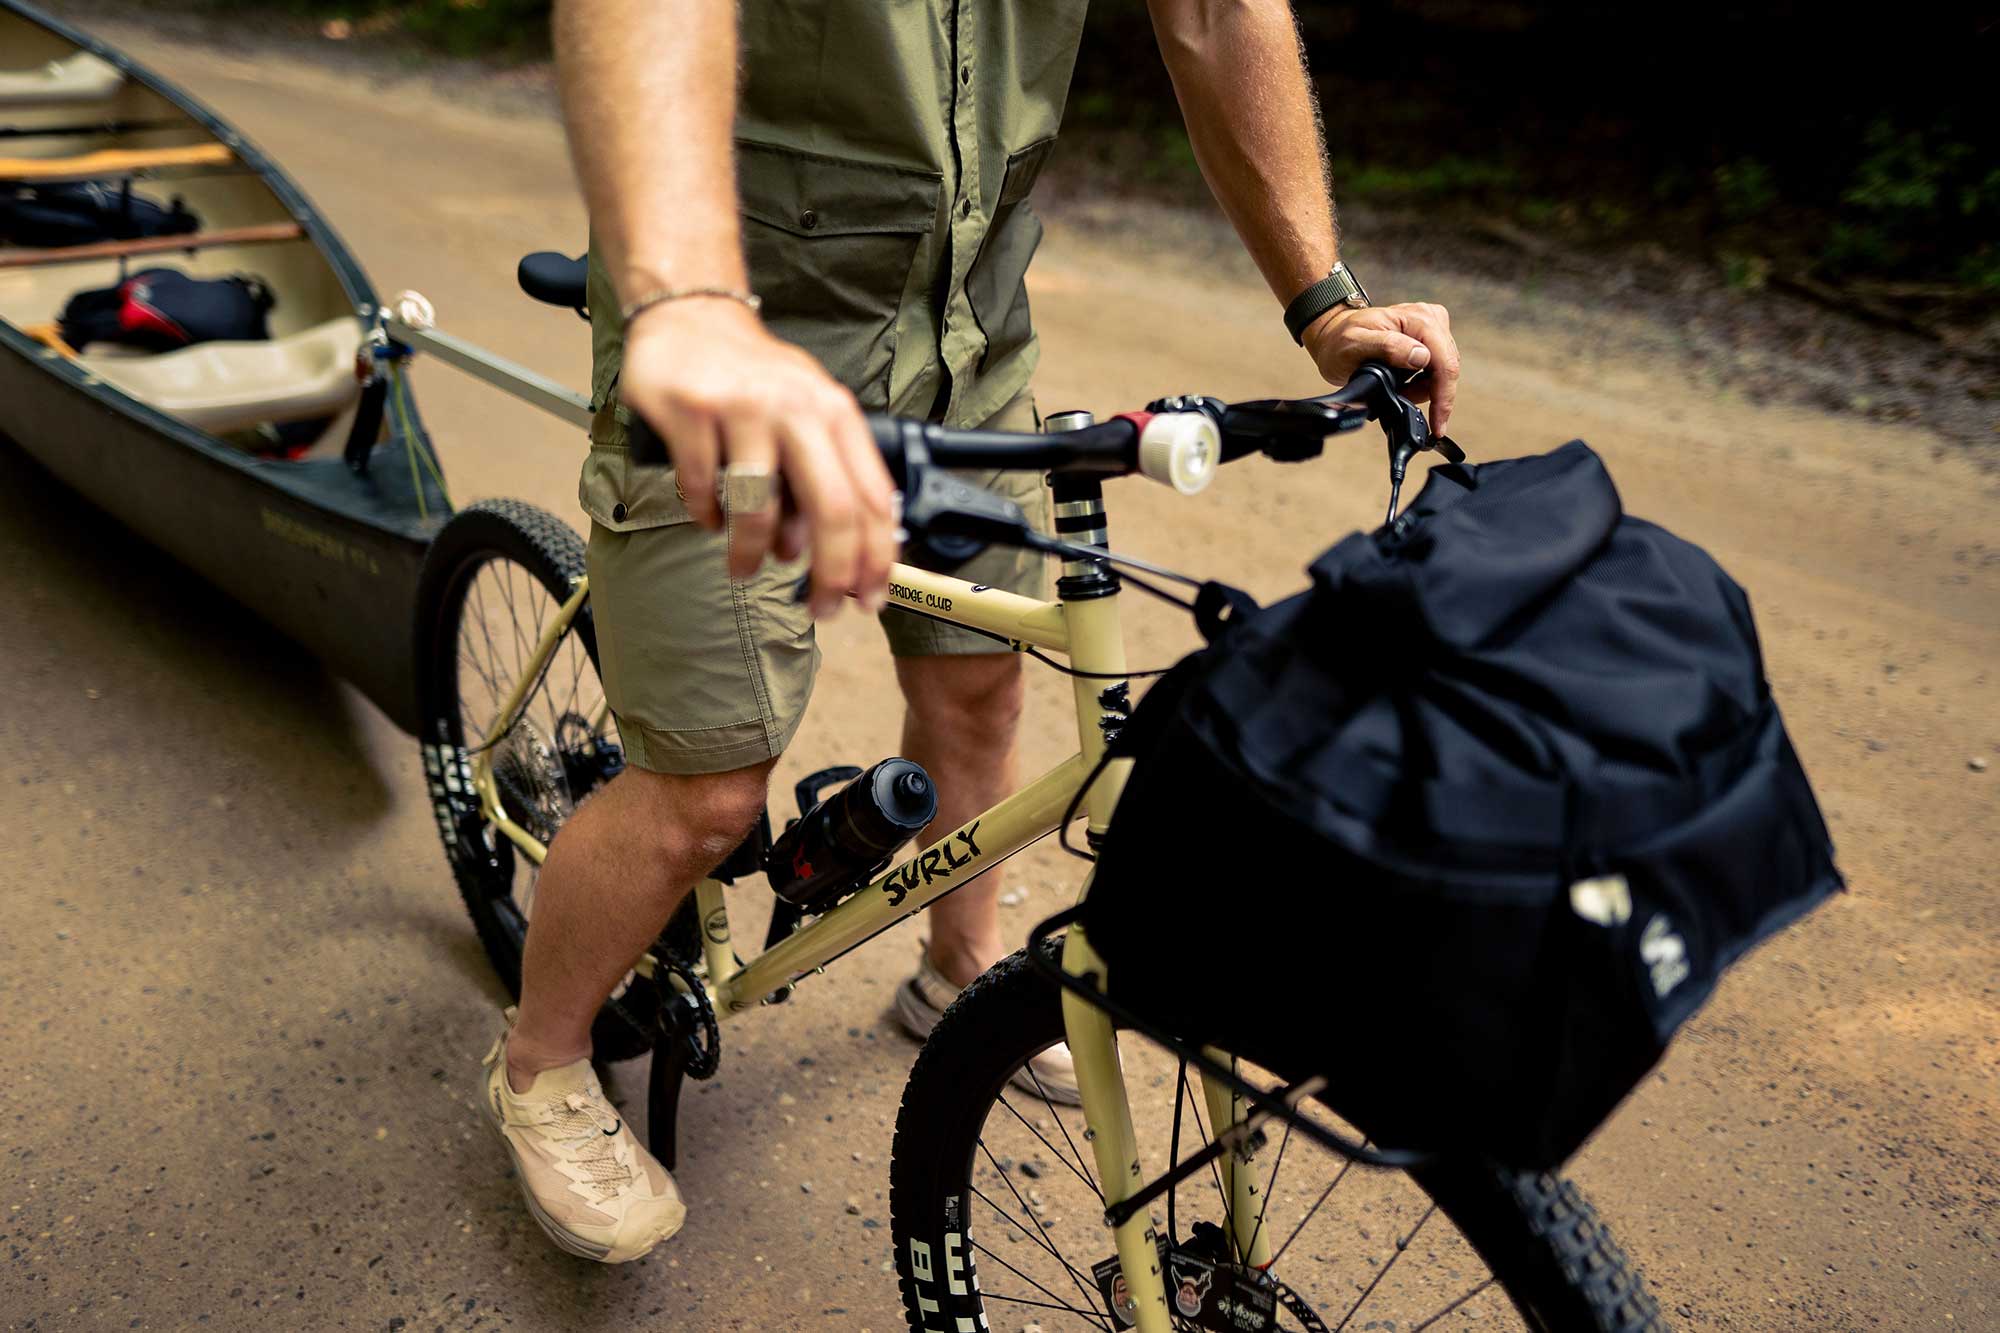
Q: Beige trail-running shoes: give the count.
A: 2